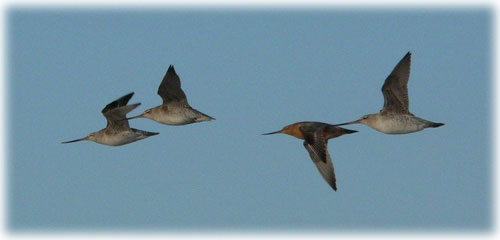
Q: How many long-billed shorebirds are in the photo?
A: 4